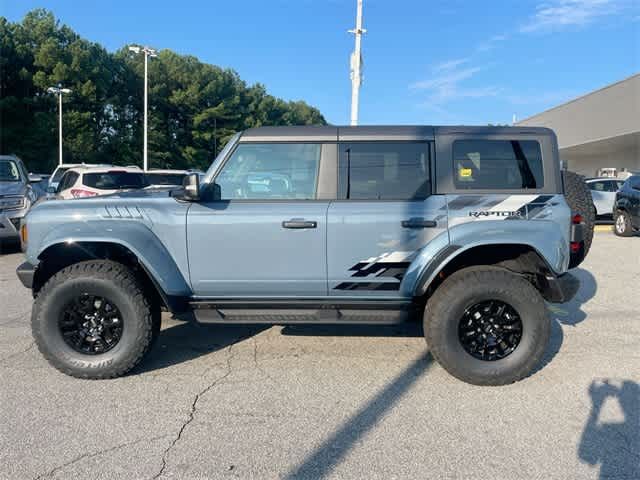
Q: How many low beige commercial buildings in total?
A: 1